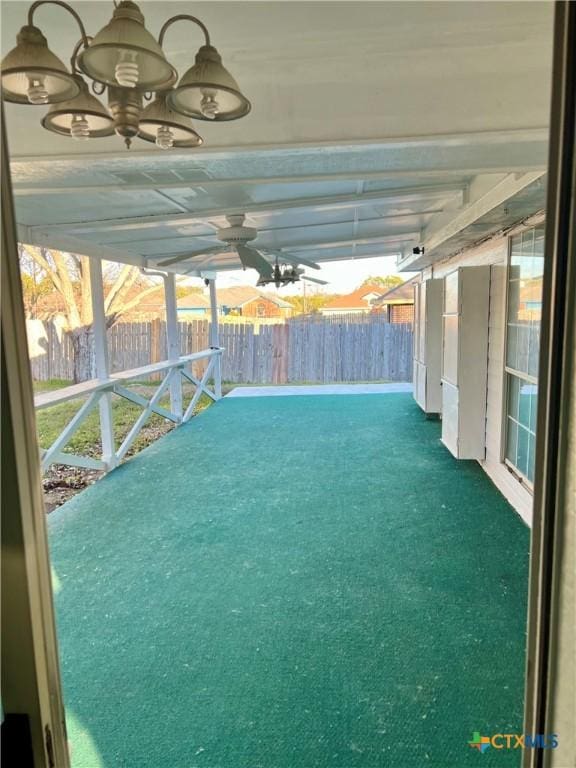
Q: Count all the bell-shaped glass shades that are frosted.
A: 5